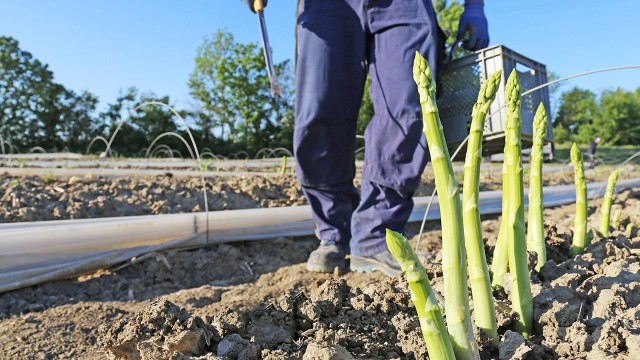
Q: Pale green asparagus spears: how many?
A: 8